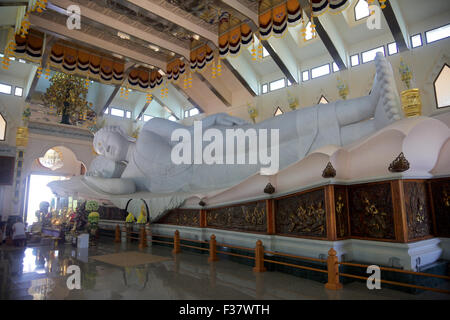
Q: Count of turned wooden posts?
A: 6